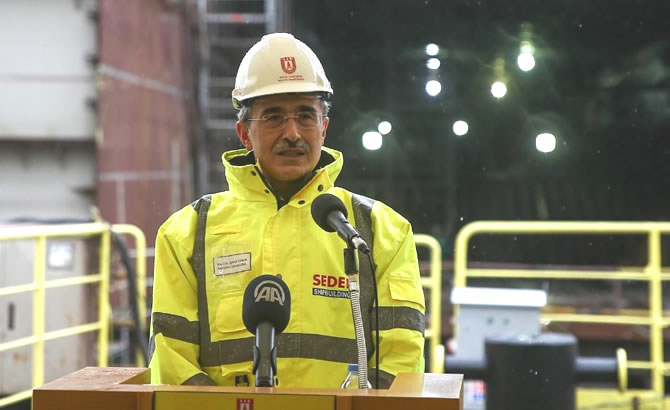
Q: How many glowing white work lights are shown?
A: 9